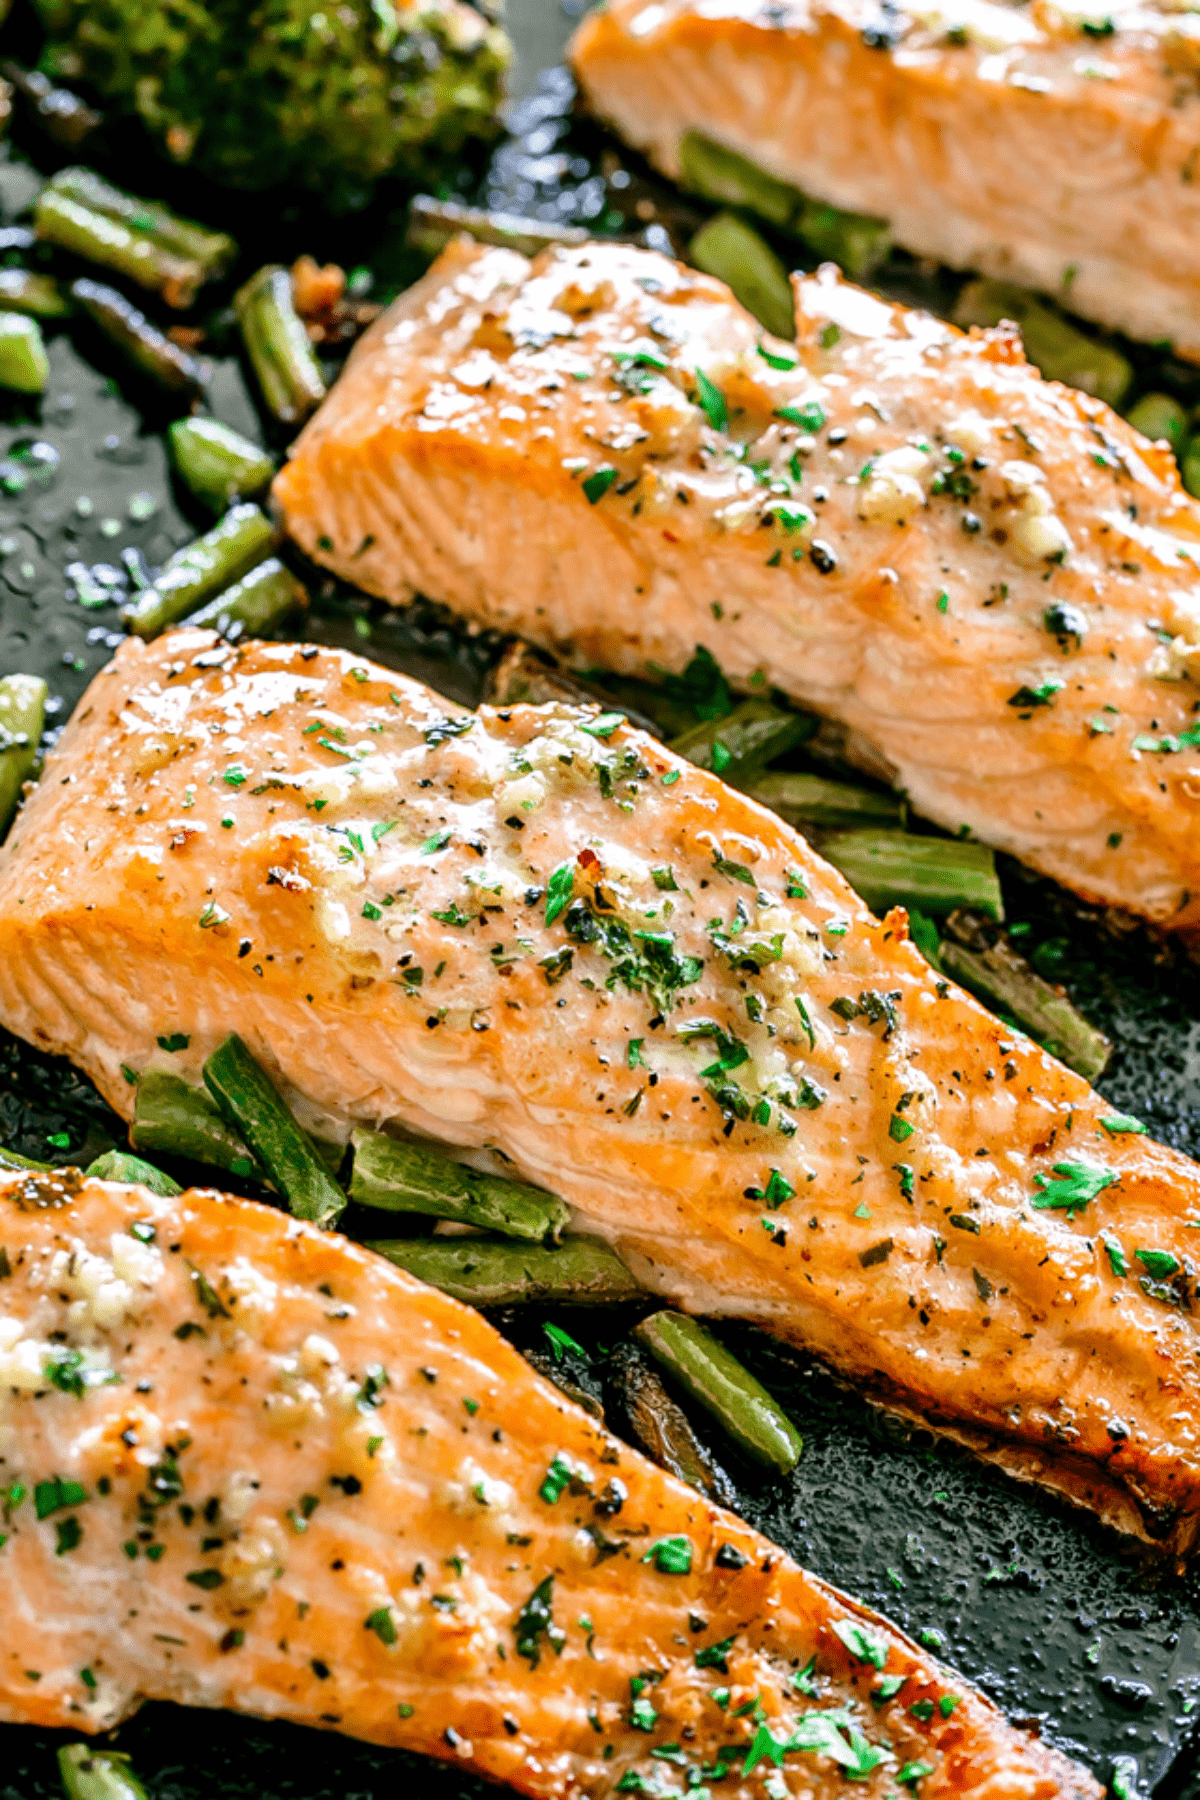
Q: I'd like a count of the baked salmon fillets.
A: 4